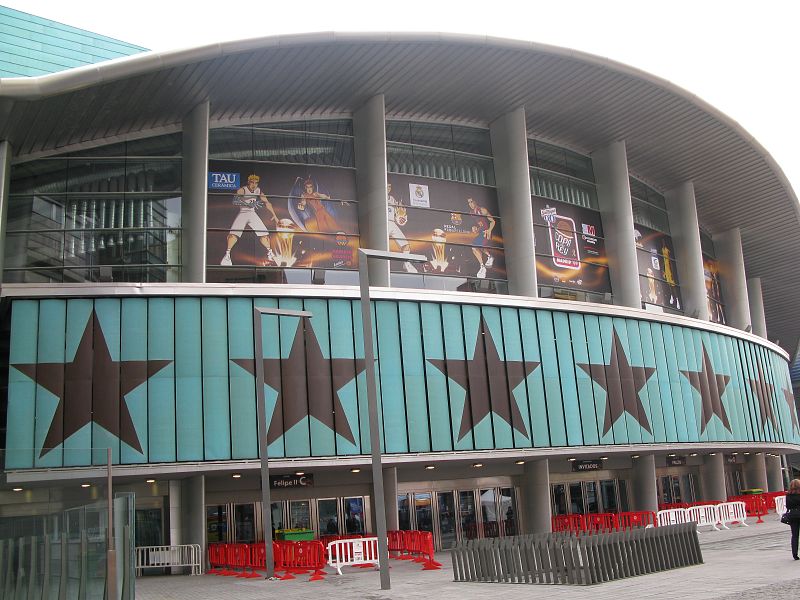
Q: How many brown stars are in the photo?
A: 7